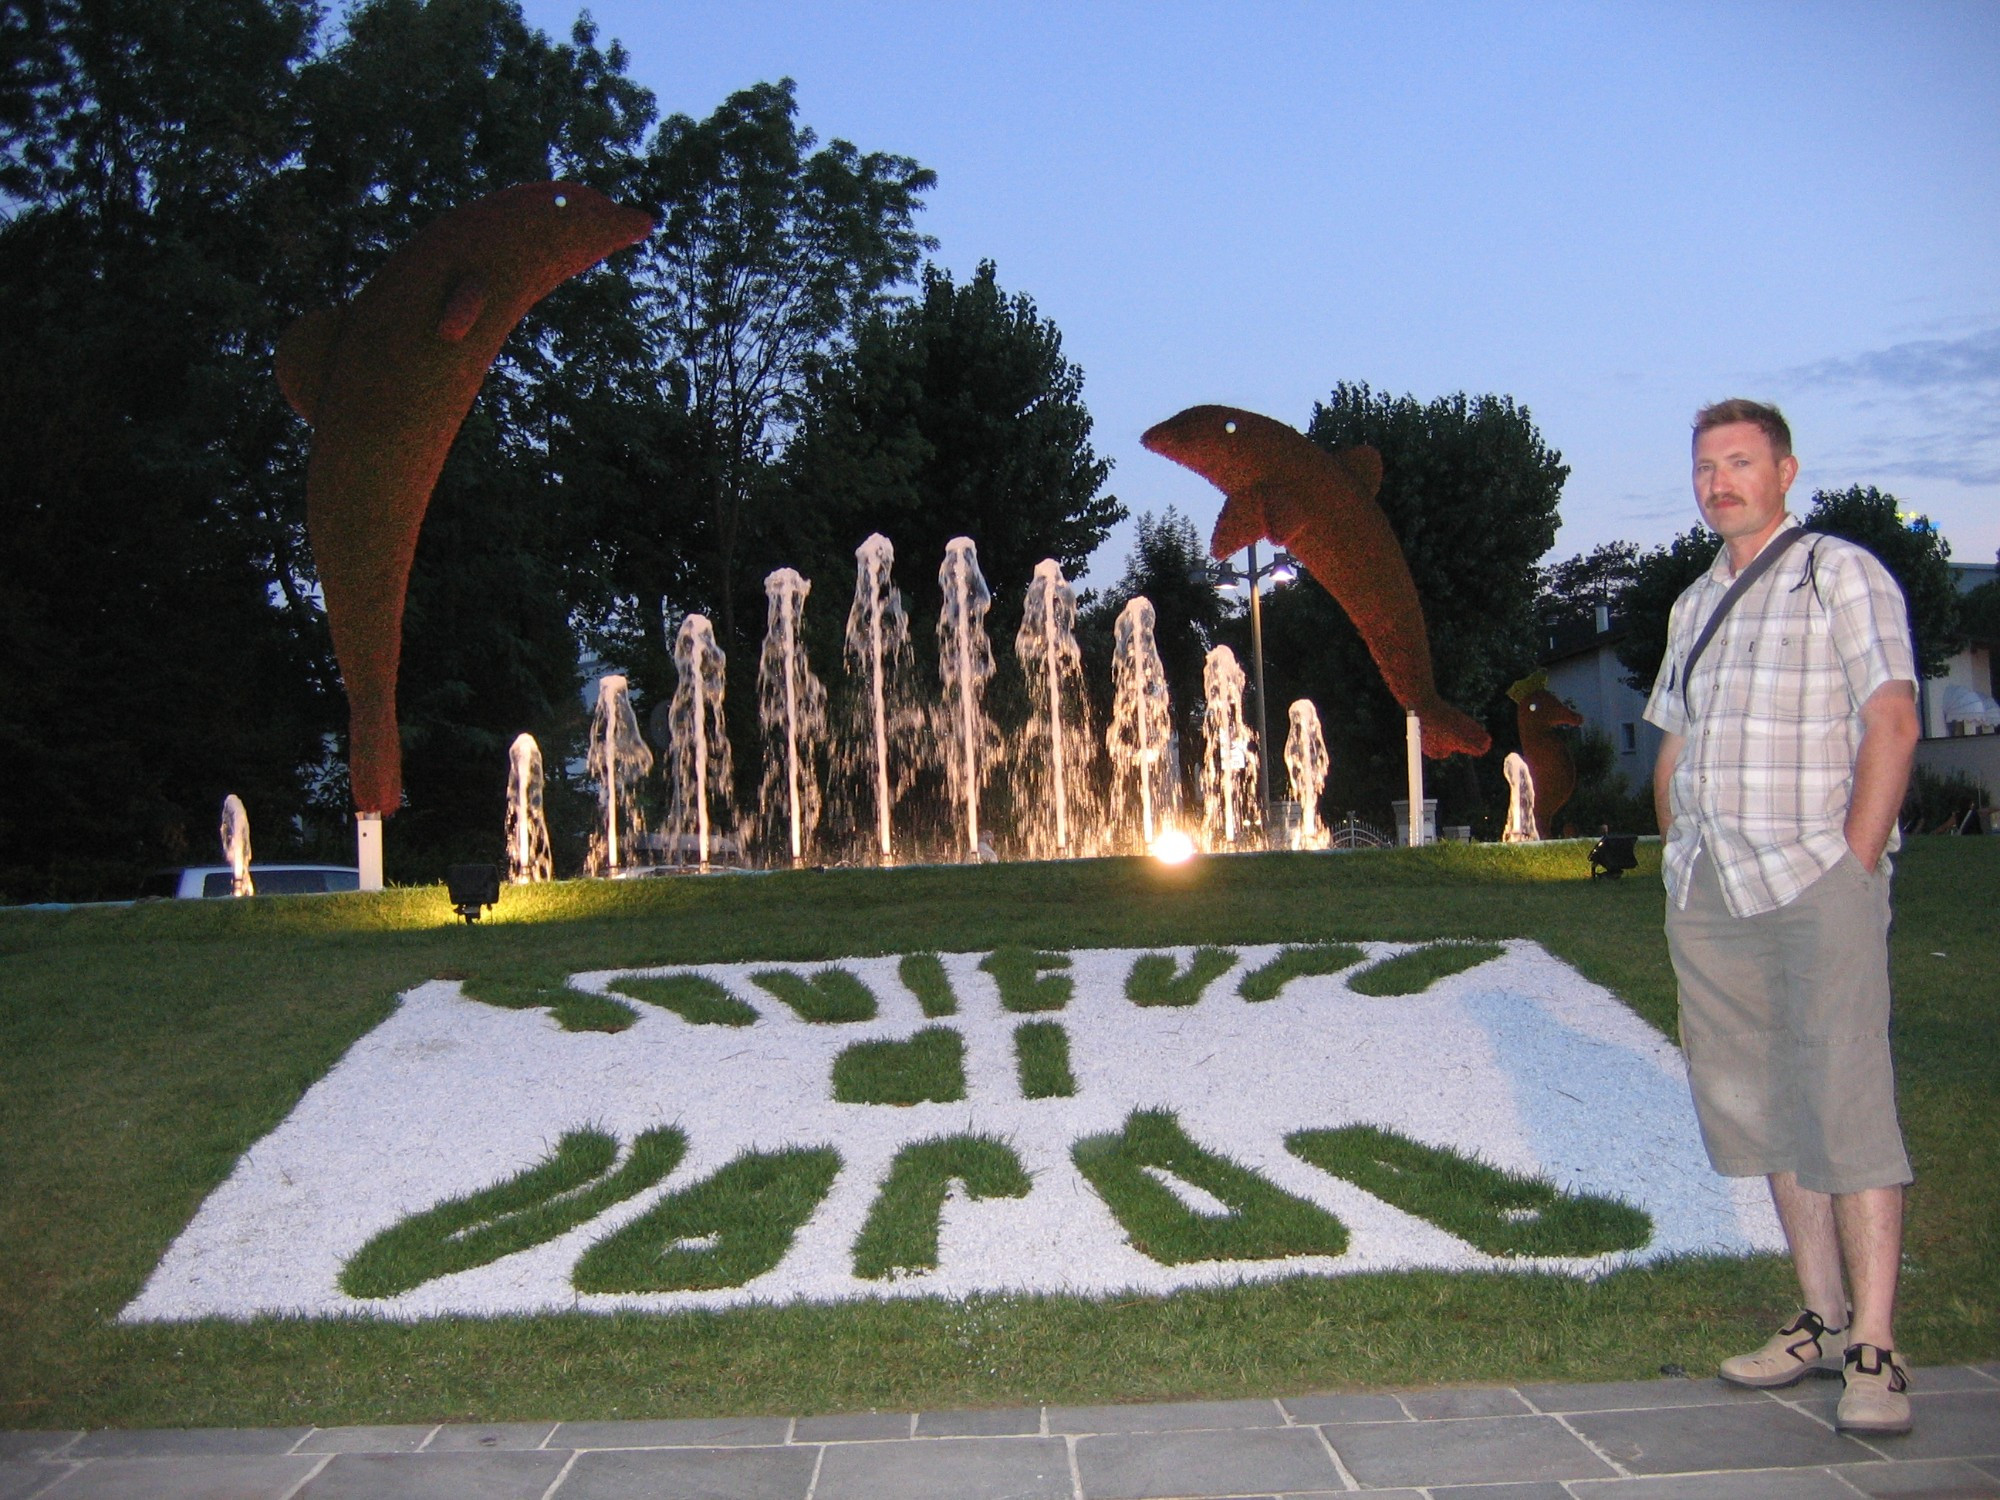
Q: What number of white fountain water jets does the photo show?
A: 12